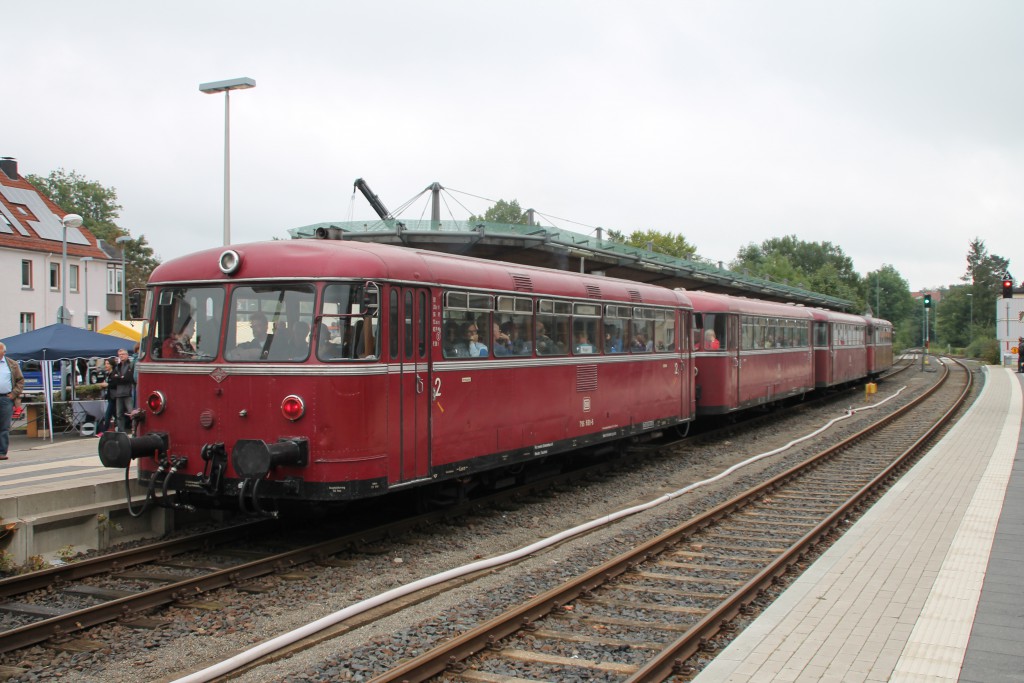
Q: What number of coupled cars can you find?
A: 4